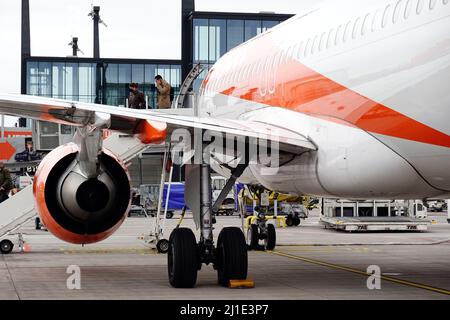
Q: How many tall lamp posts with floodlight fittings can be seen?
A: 2